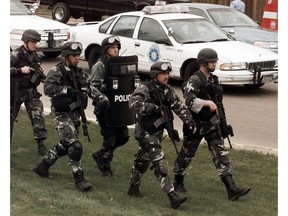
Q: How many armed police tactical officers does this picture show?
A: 5